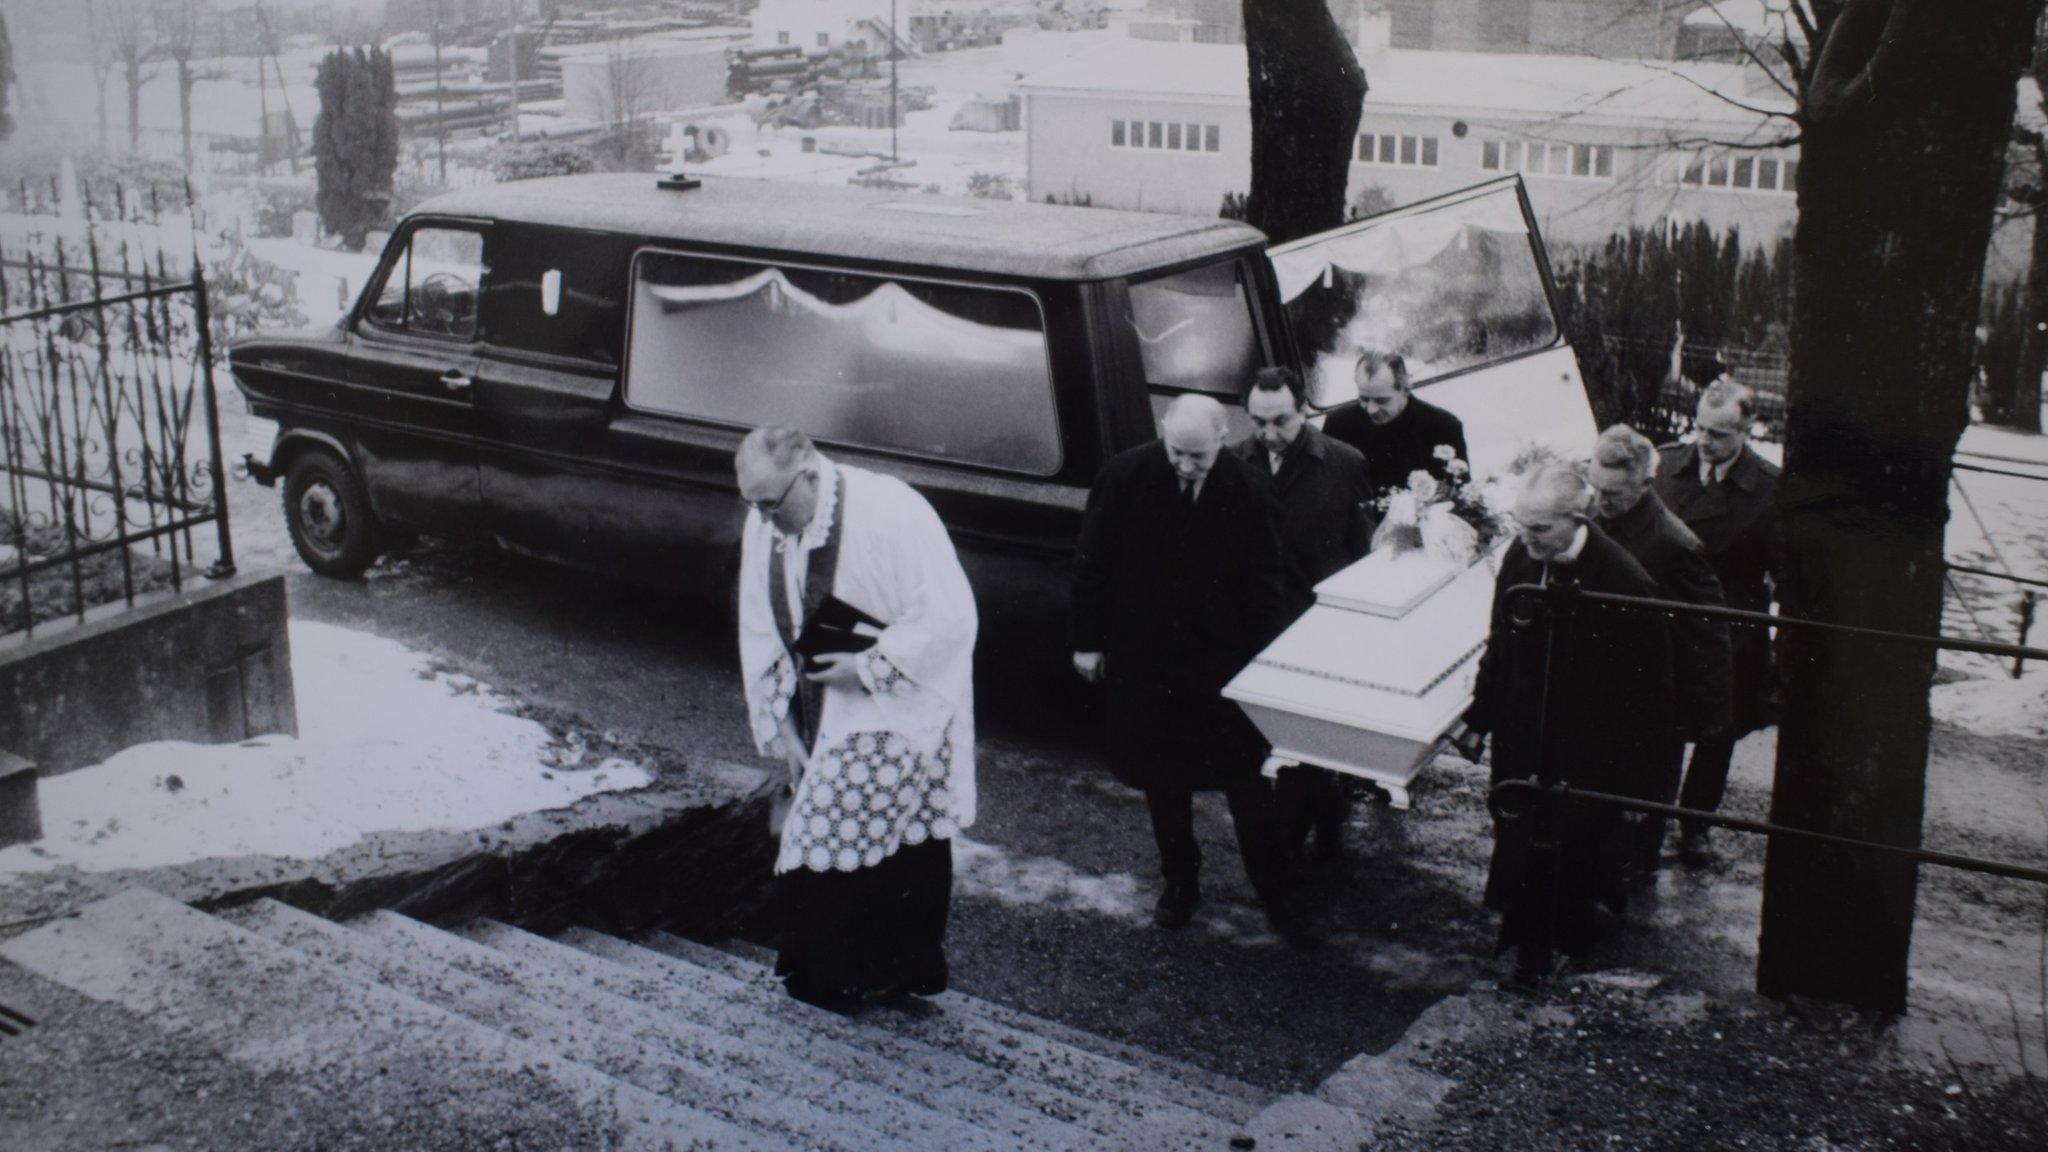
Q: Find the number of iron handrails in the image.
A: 2